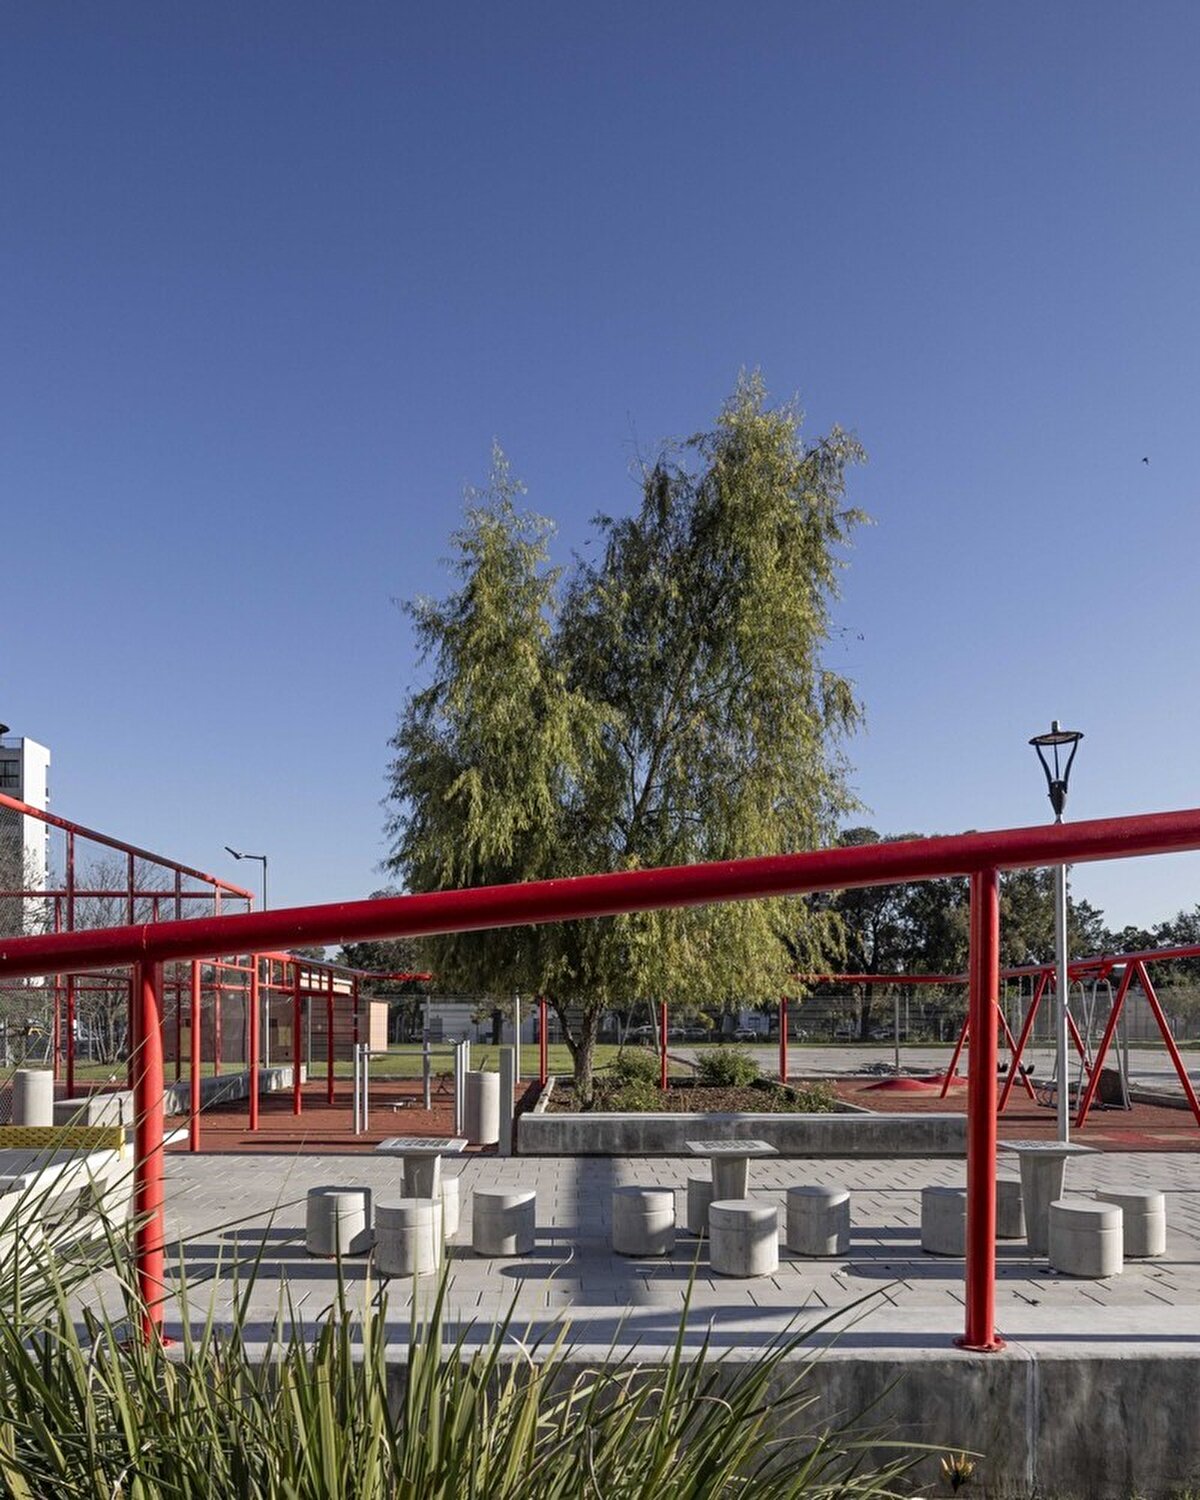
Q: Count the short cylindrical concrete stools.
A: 12